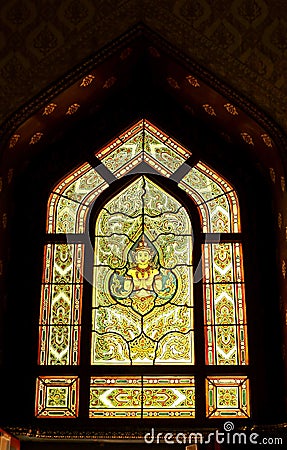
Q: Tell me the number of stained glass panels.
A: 9